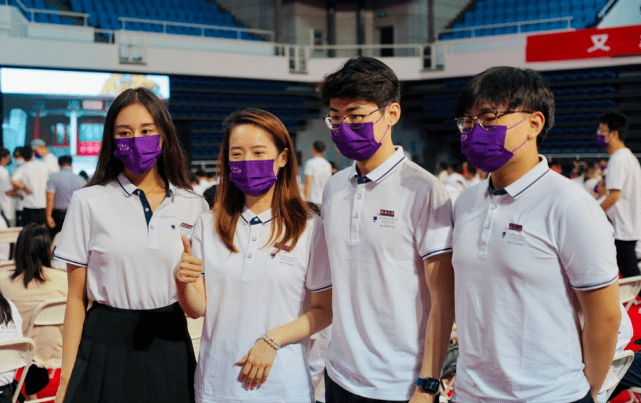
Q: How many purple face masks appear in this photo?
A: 5